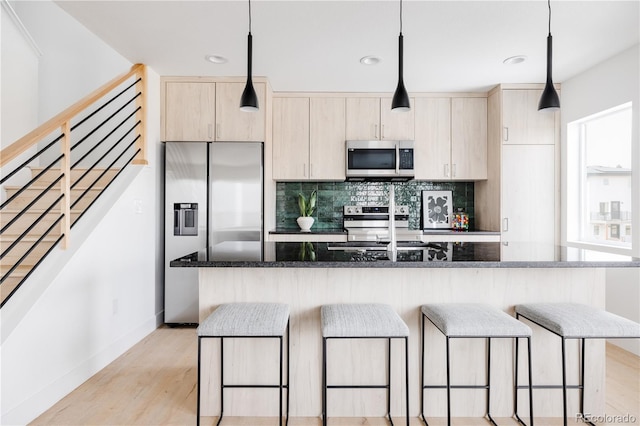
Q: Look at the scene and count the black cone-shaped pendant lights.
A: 3